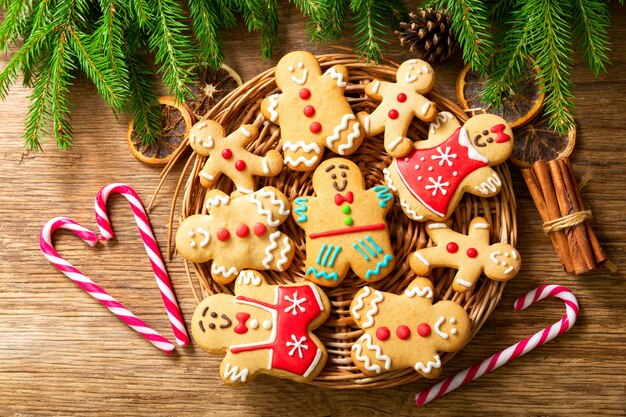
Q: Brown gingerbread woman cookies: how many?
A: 1